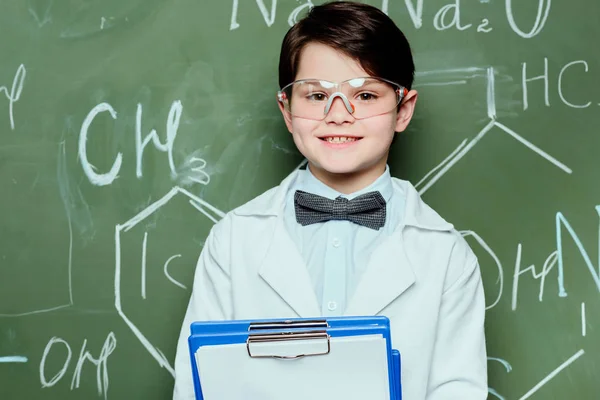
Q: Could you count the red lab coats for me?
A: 0